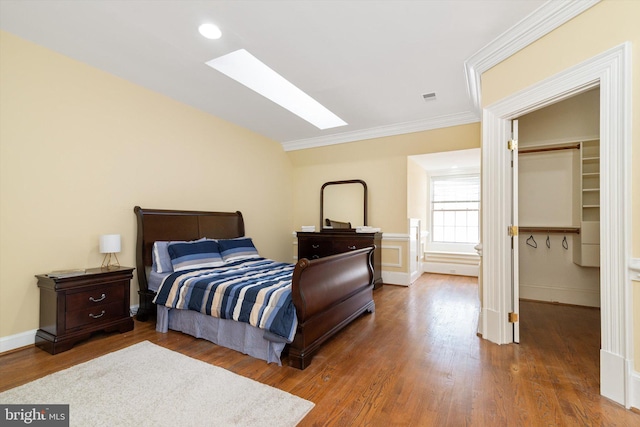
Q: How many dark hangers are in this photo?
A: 3